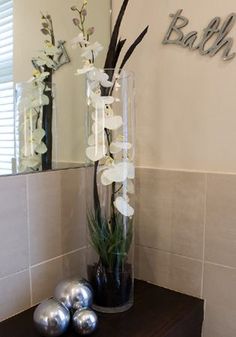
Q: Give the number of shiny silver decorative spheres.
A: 3